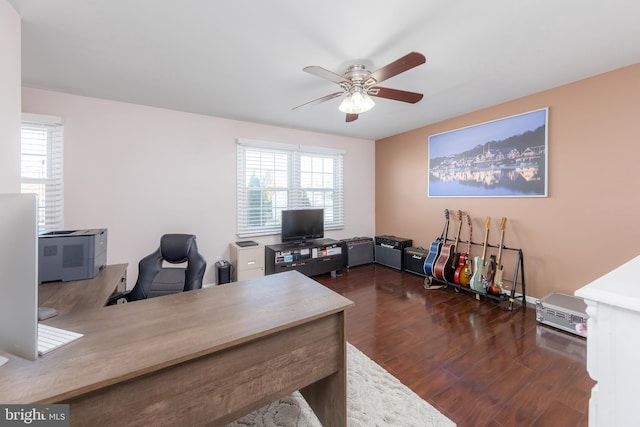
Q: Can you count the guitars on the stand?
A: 5